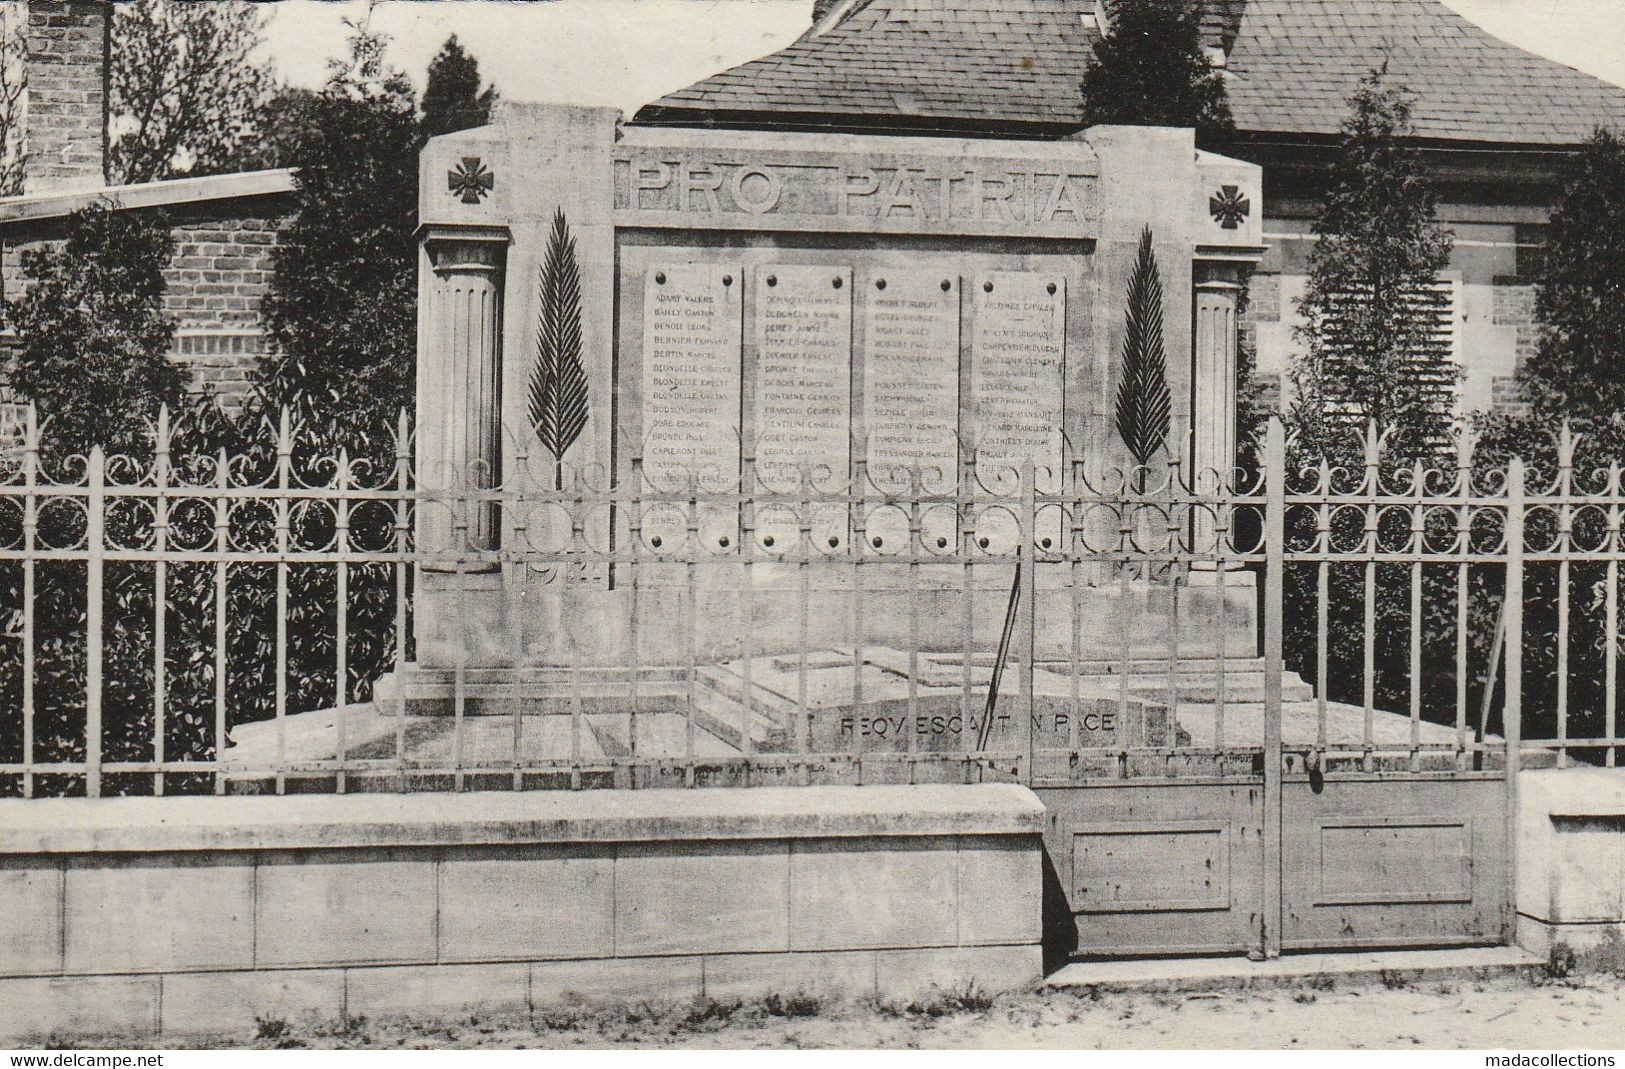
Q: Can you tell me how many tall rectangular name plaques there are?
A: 4